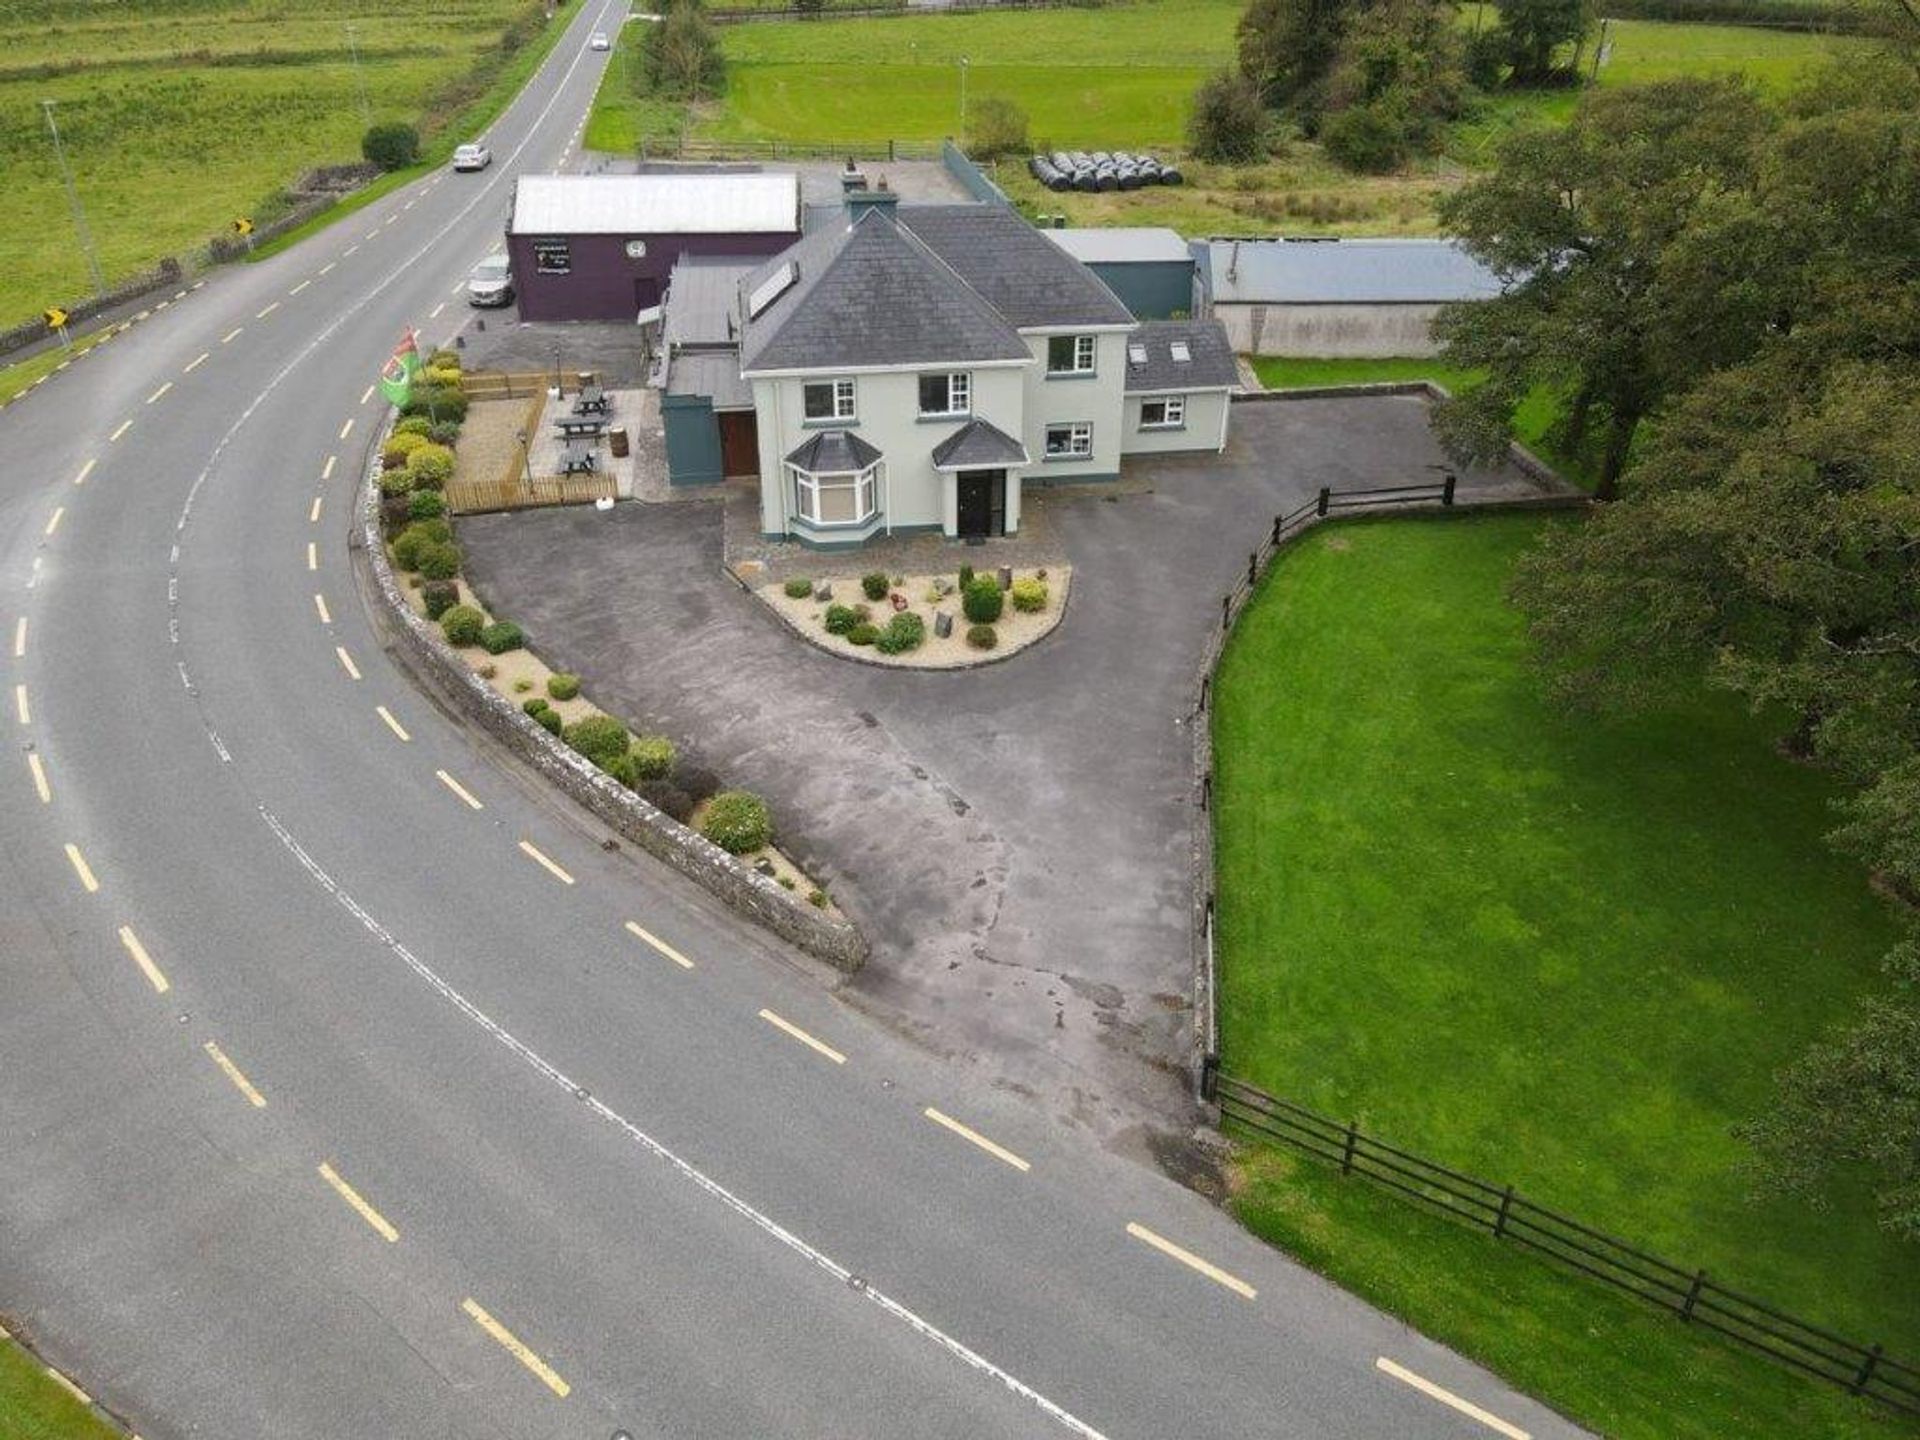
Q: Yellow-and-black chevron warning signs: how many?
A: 2